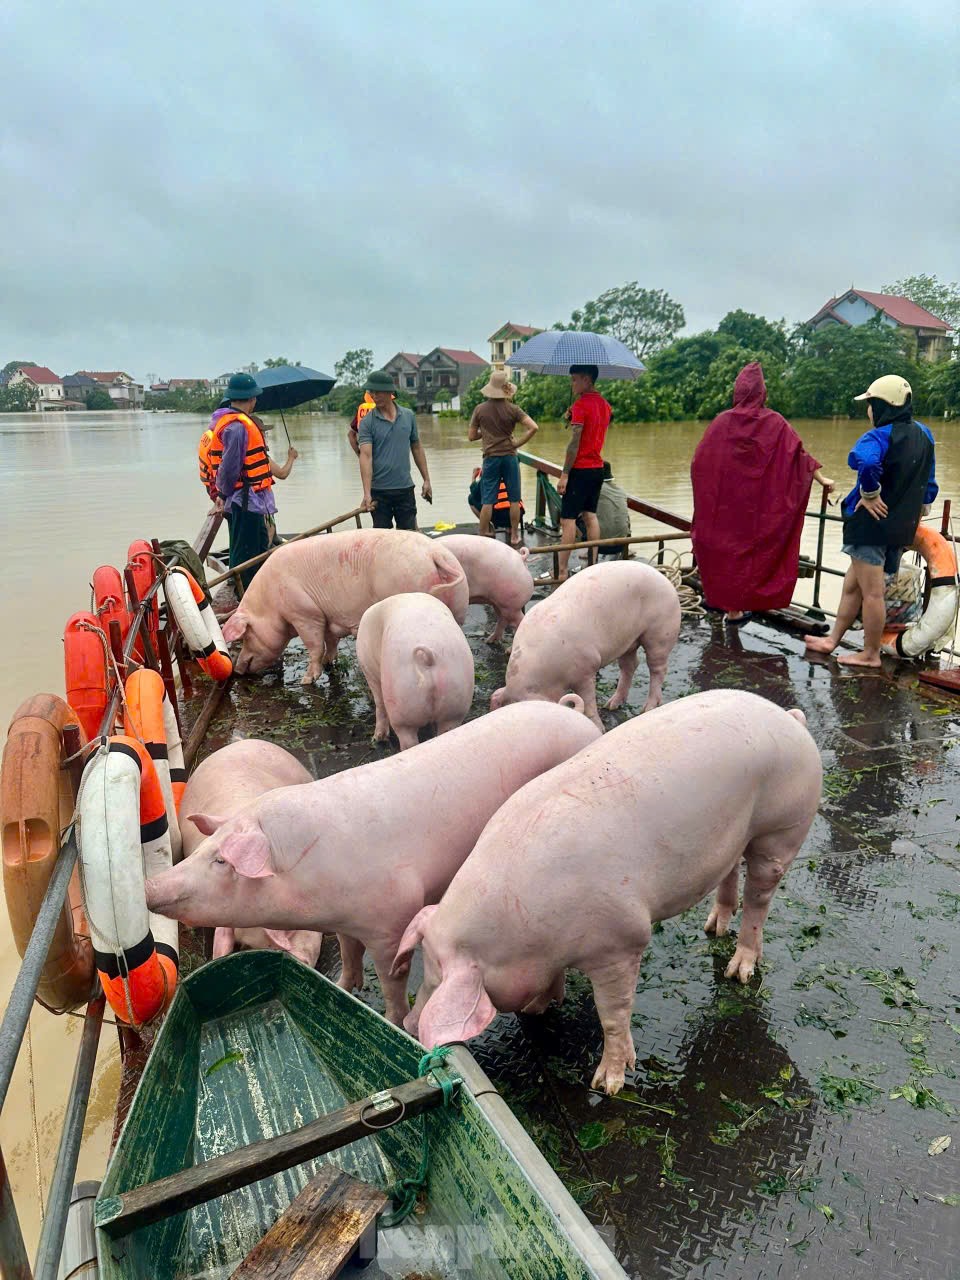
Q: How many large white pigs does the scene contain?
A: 7